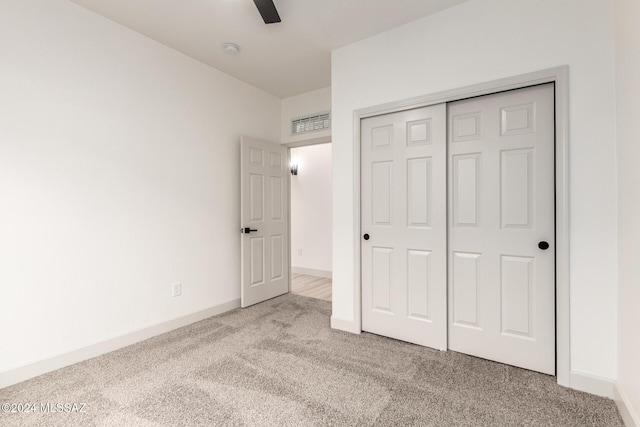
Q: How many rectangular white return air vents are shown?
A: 1